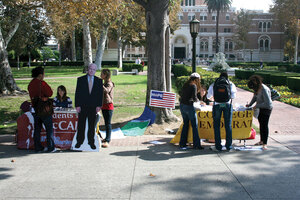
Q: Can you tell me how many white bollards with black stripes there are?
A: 0